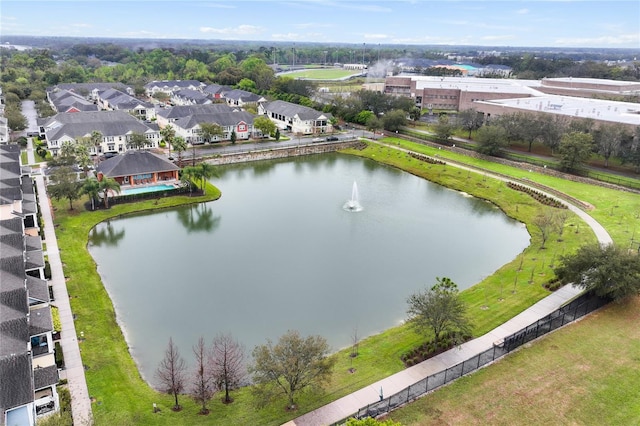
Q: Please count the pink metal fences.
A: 0